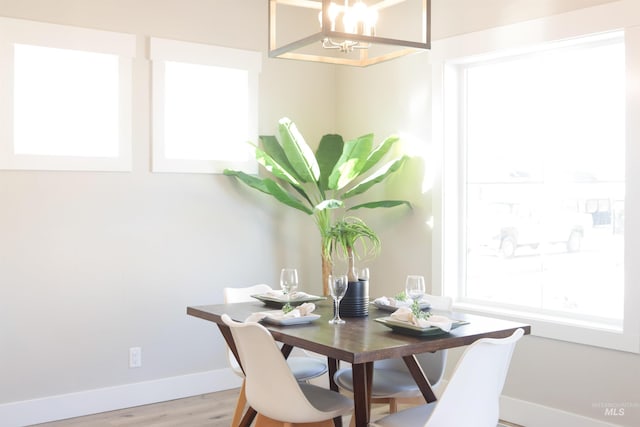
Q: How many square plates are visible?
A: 4